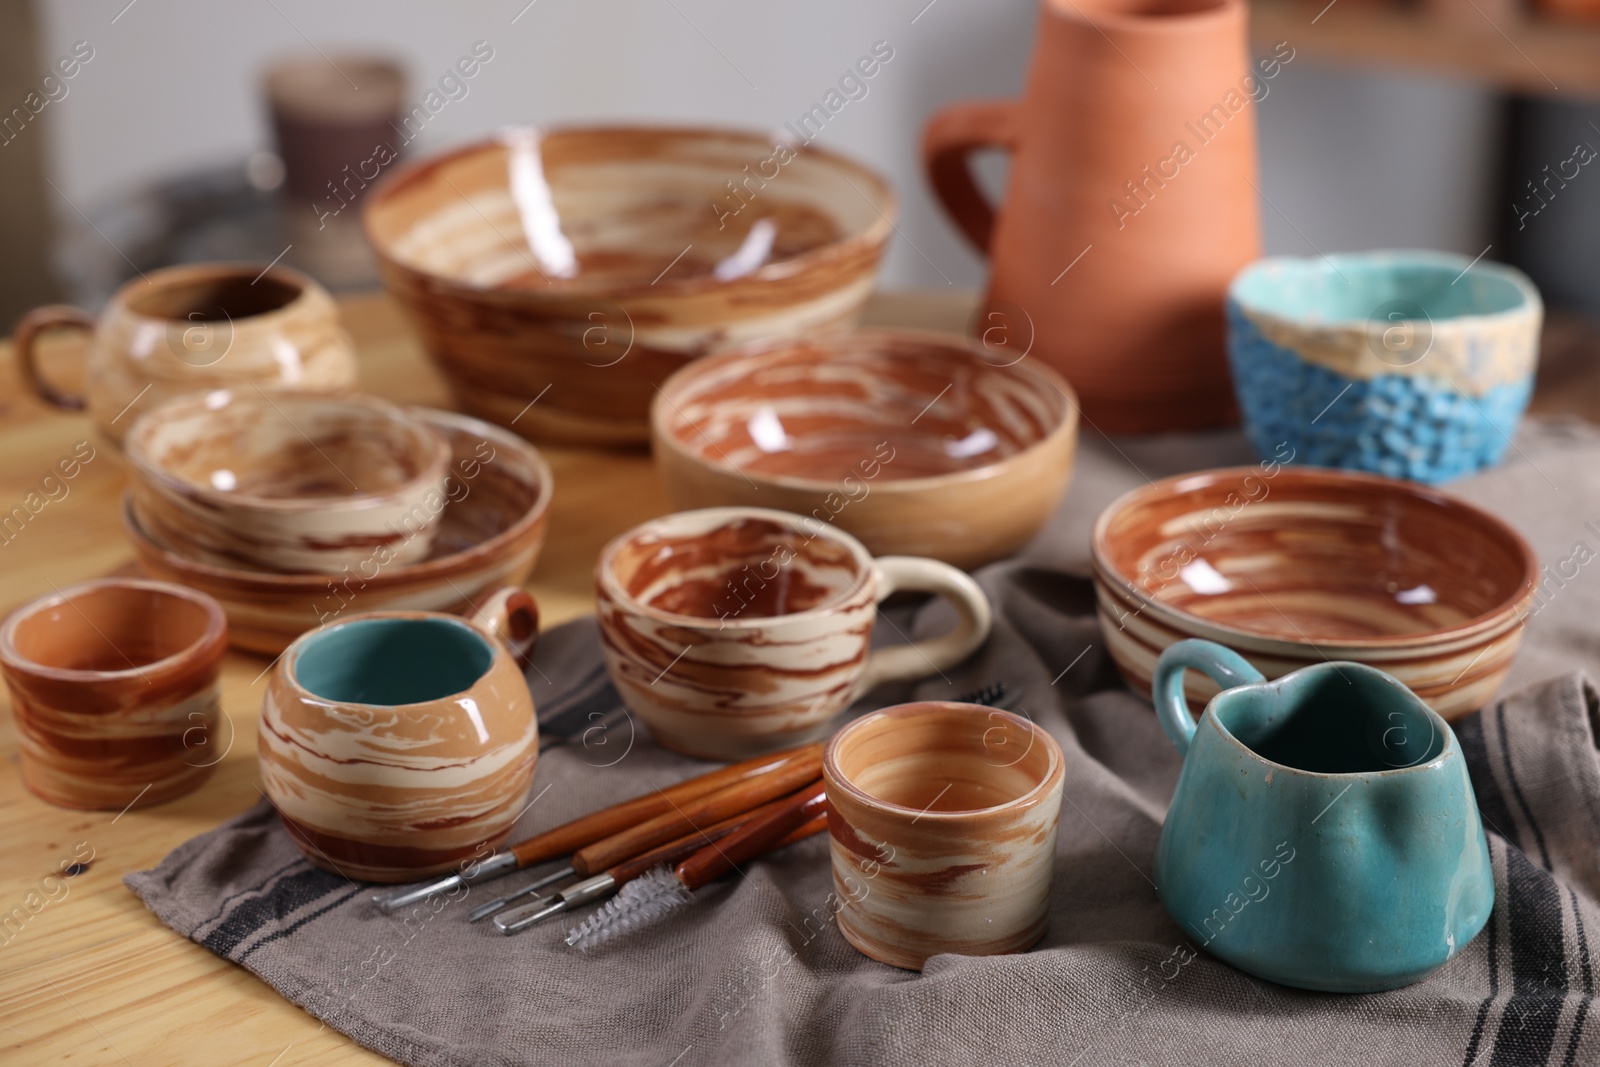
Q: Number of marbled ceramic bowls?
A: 5